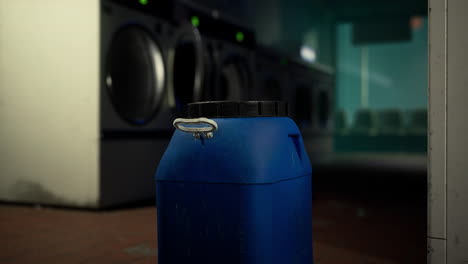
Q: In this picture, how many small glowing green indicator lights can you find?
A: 3